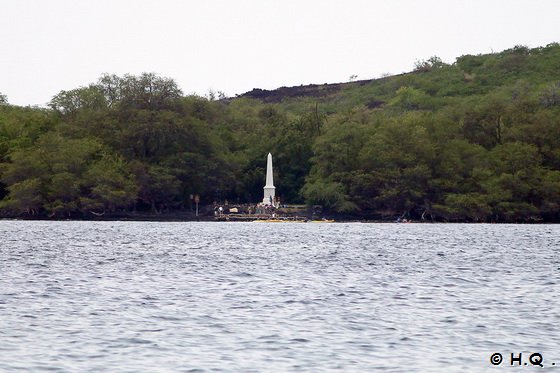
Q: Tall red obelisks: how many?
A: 0